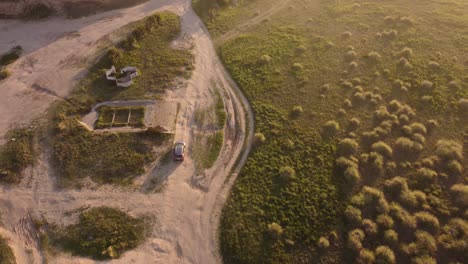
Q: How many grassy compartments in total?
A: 3